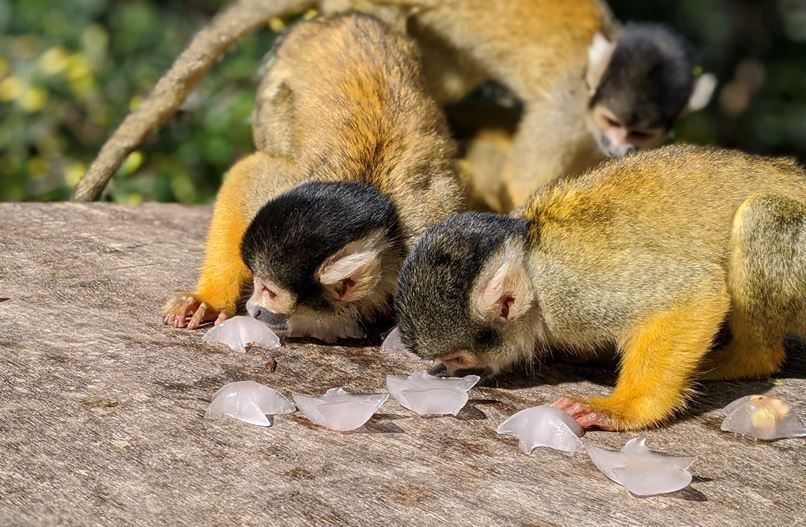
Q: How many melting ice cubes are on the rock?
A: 8